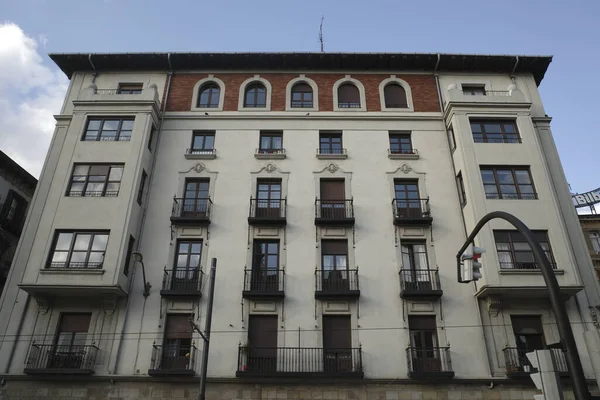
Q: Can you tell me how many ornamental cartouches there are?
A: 4